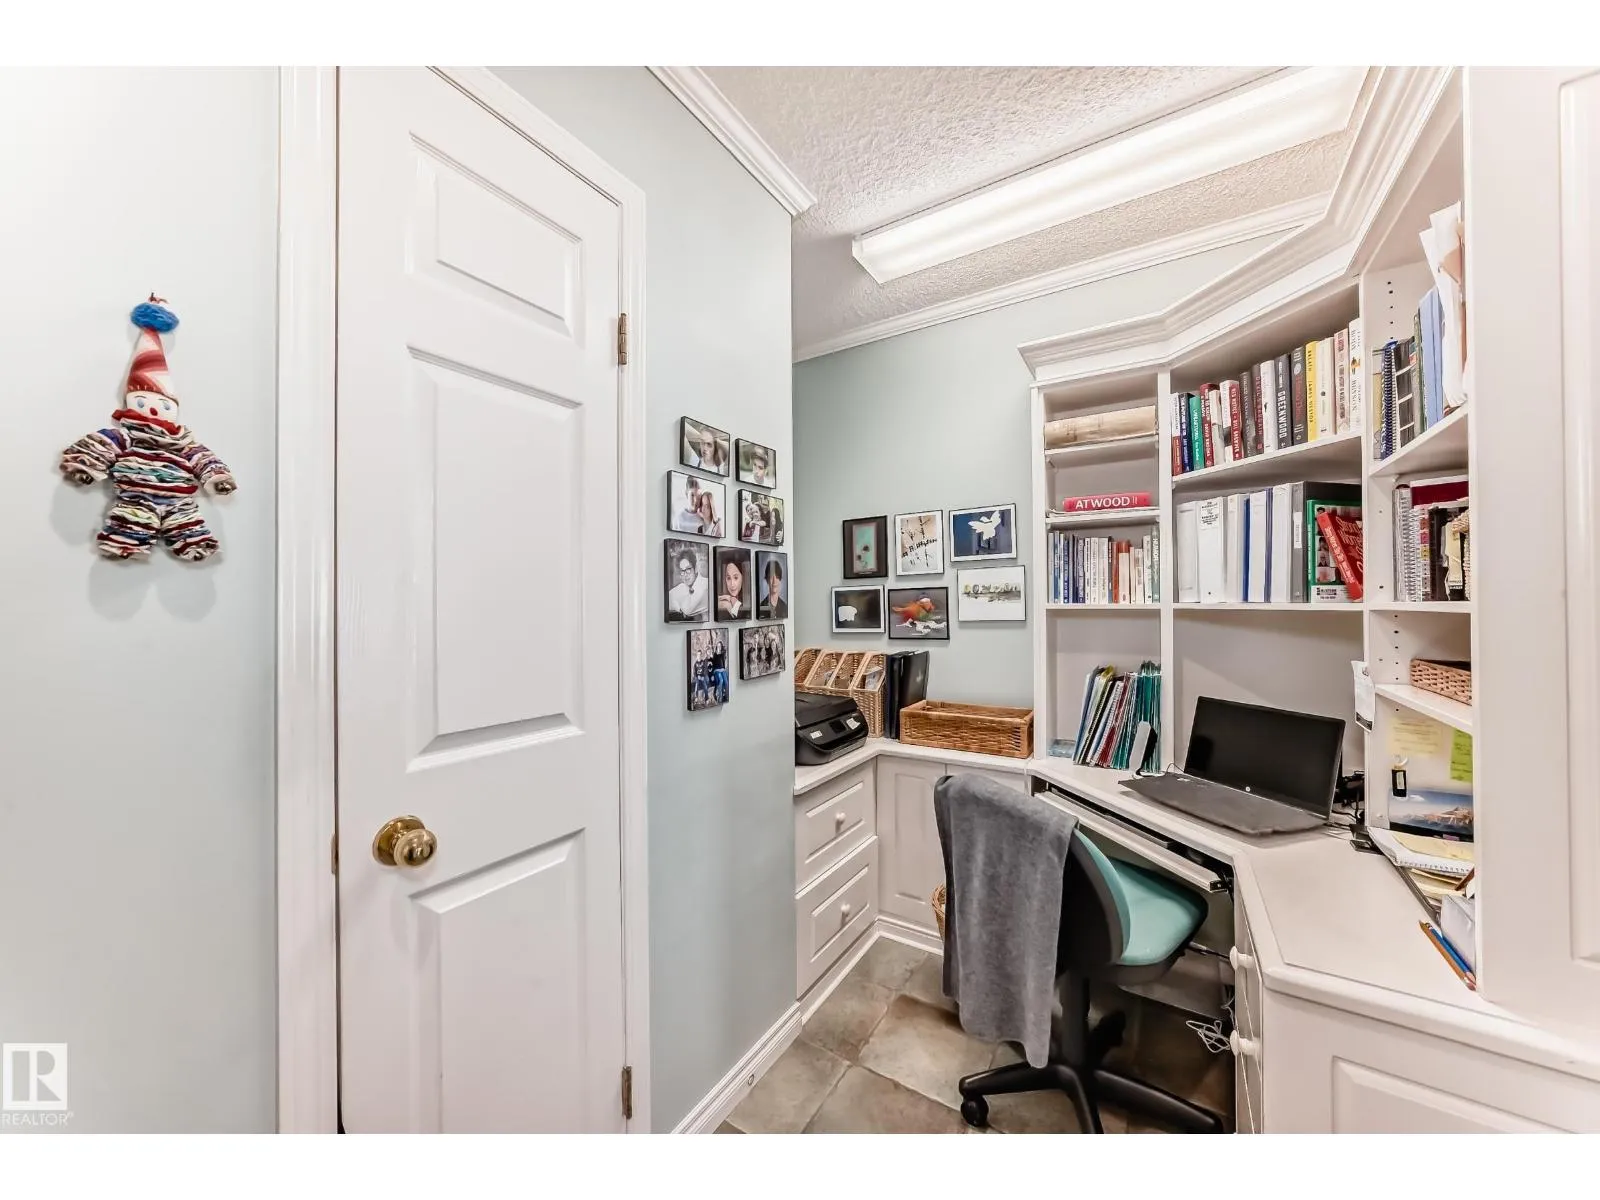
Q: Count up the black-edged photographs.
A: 9